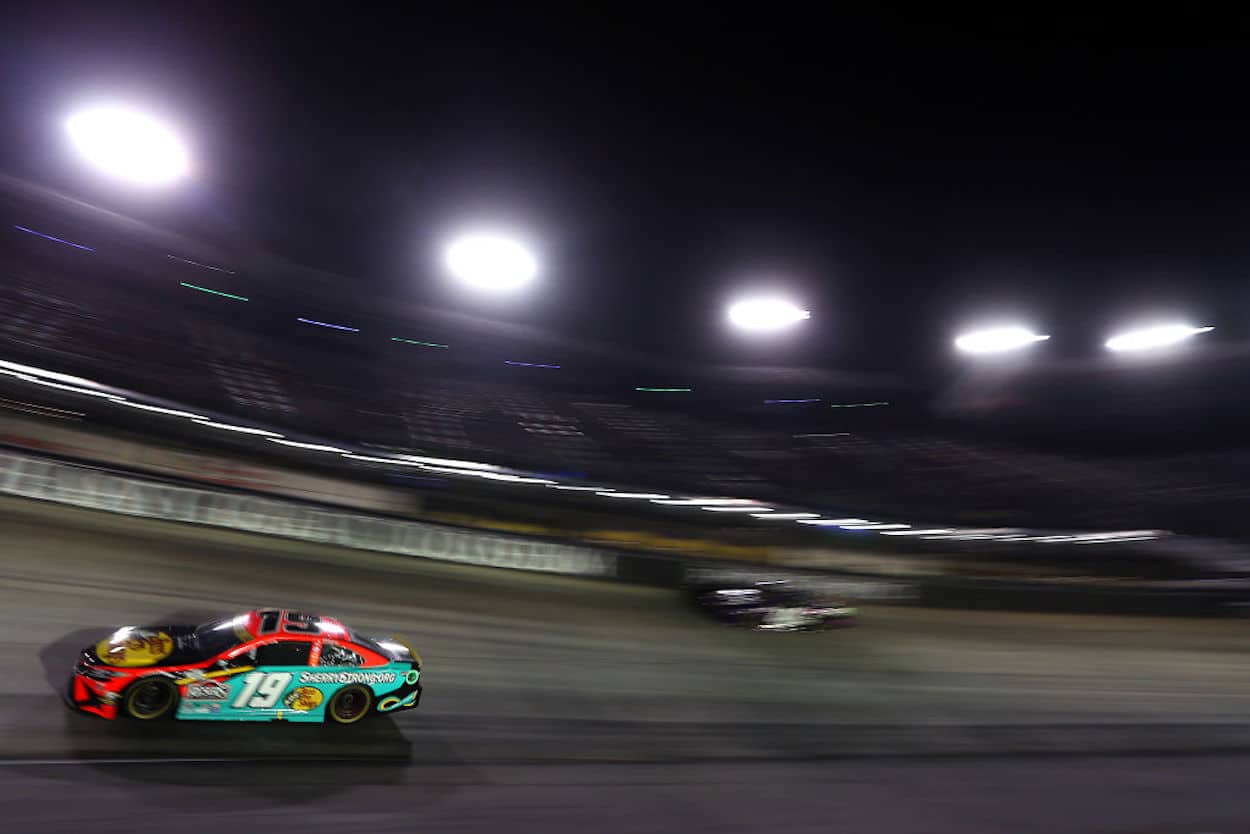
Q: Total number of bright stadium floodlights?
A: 5